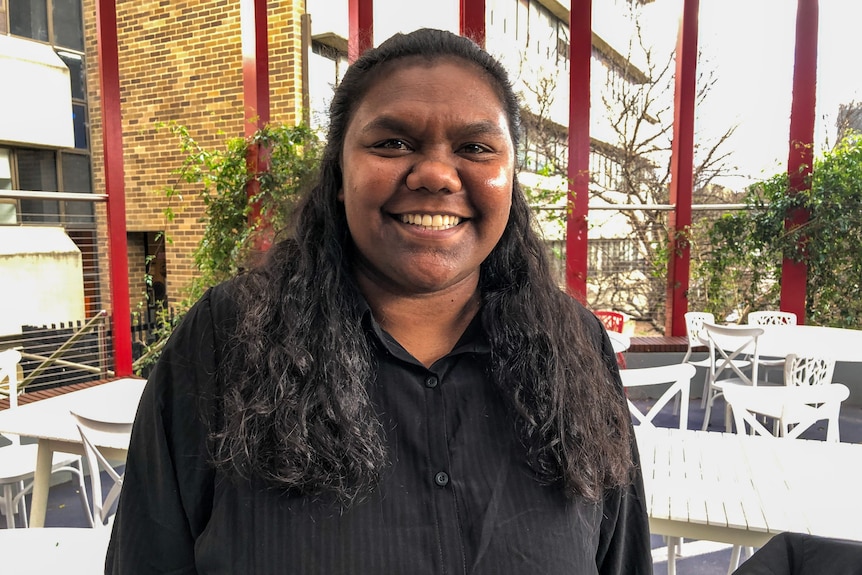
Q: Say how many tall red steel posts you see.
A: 7